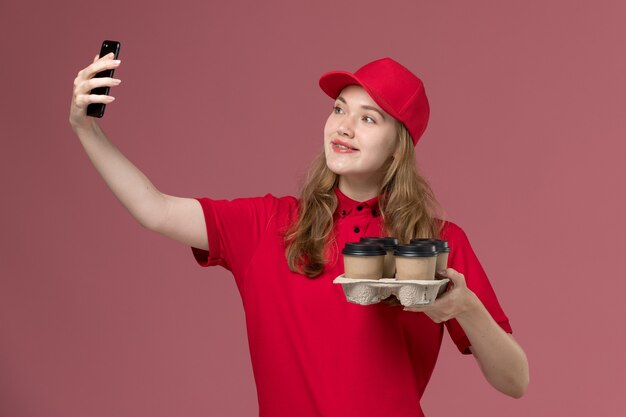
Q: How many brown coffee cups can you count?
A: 4